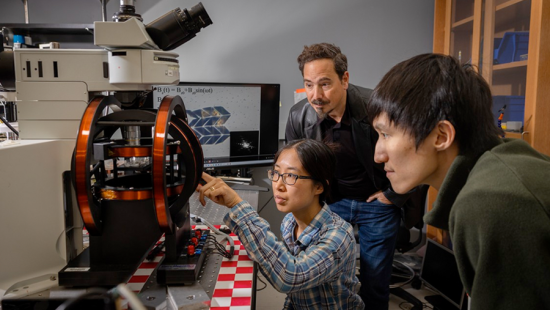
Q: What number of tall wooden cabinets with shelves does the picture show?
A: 1